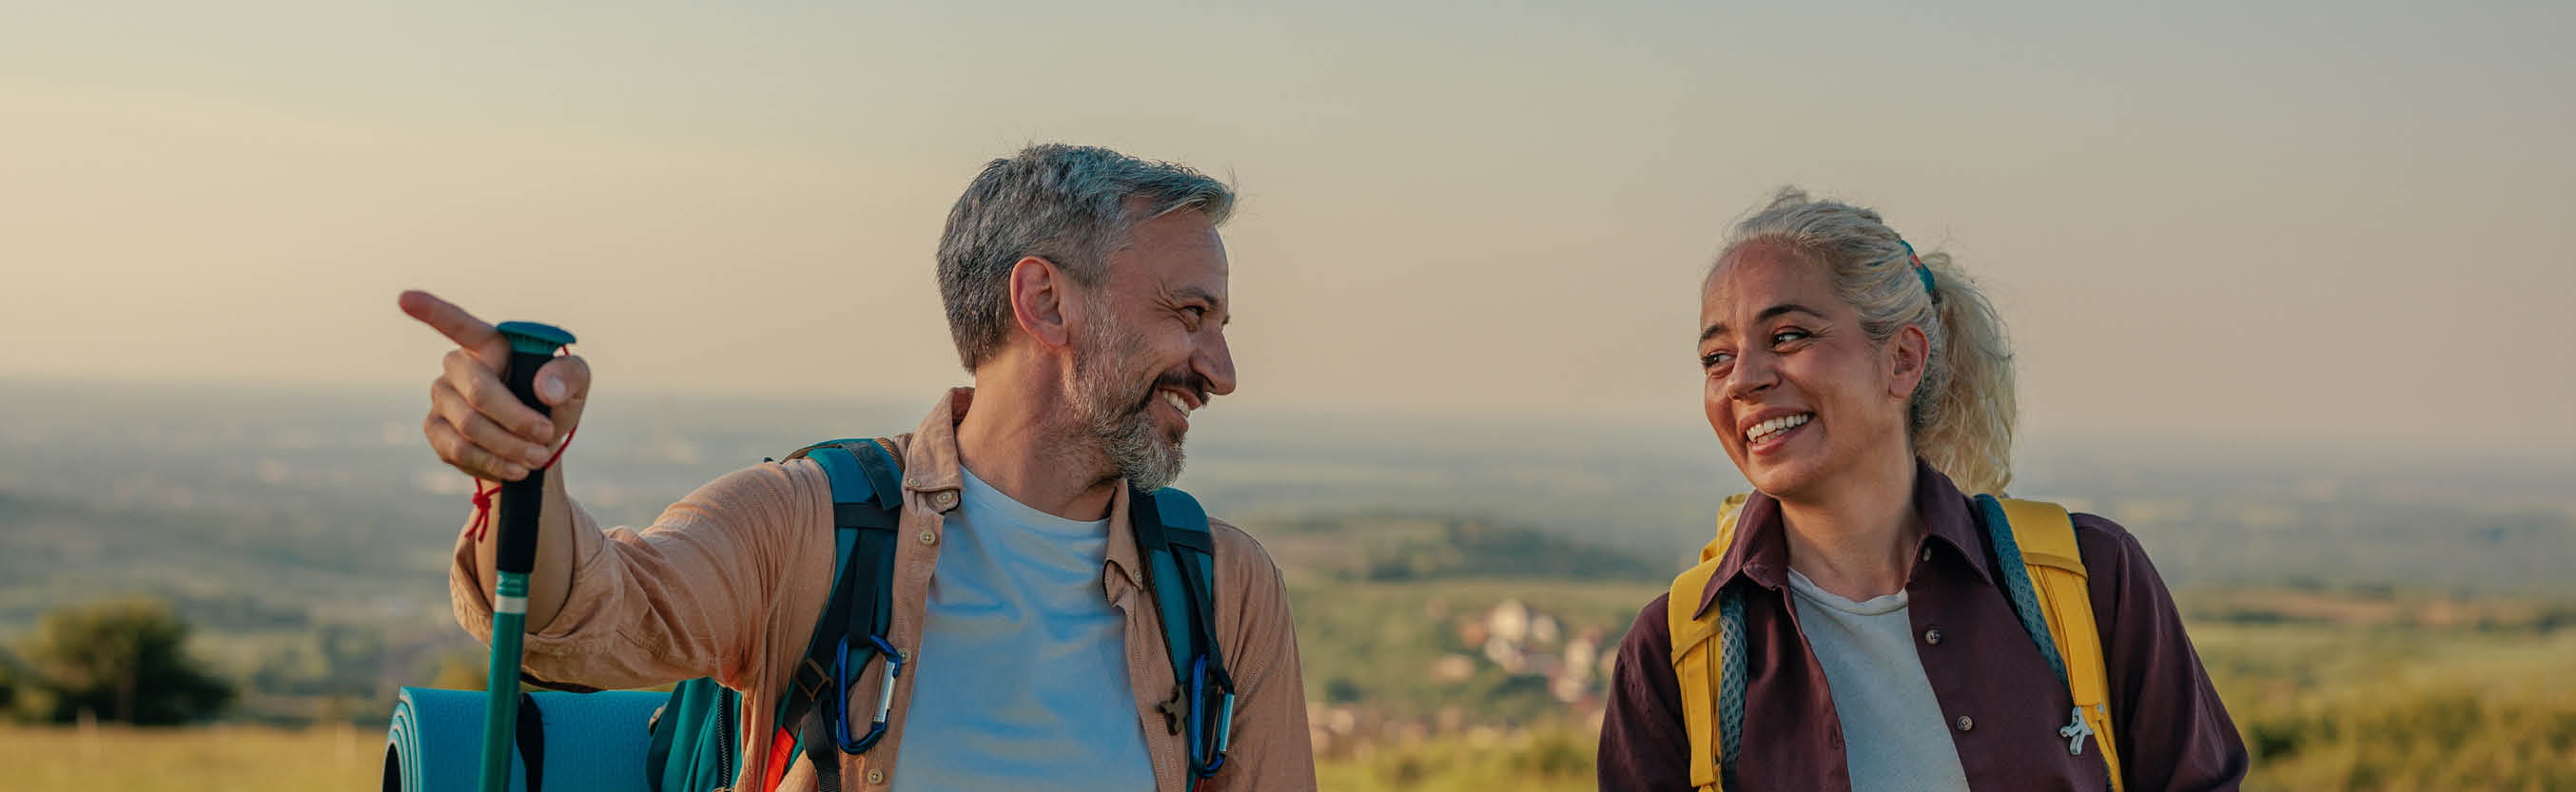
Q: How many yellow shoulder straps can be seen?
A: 2